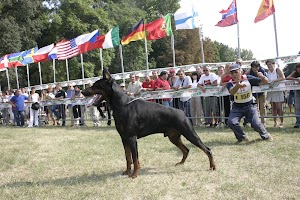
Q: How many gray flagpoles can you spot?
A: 14